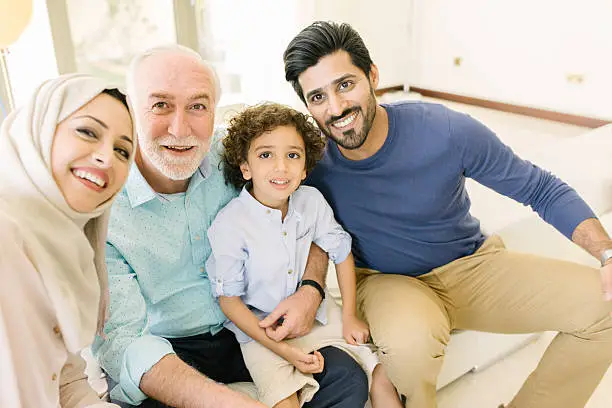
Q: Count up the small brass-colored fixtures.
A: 2